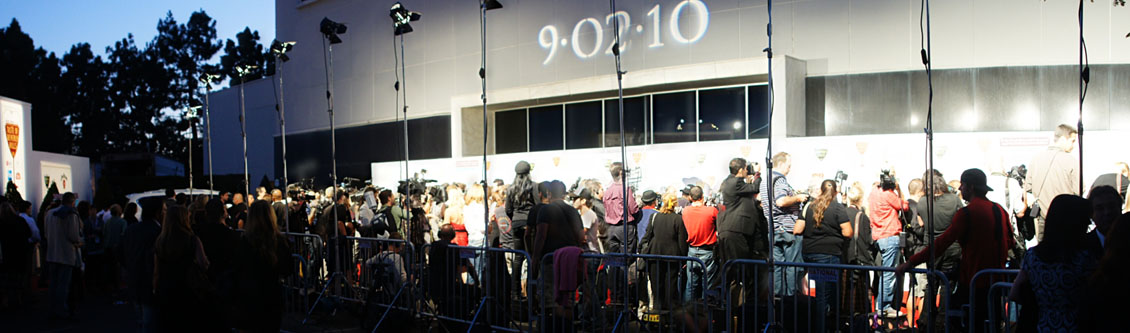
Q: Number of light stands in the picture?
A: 11